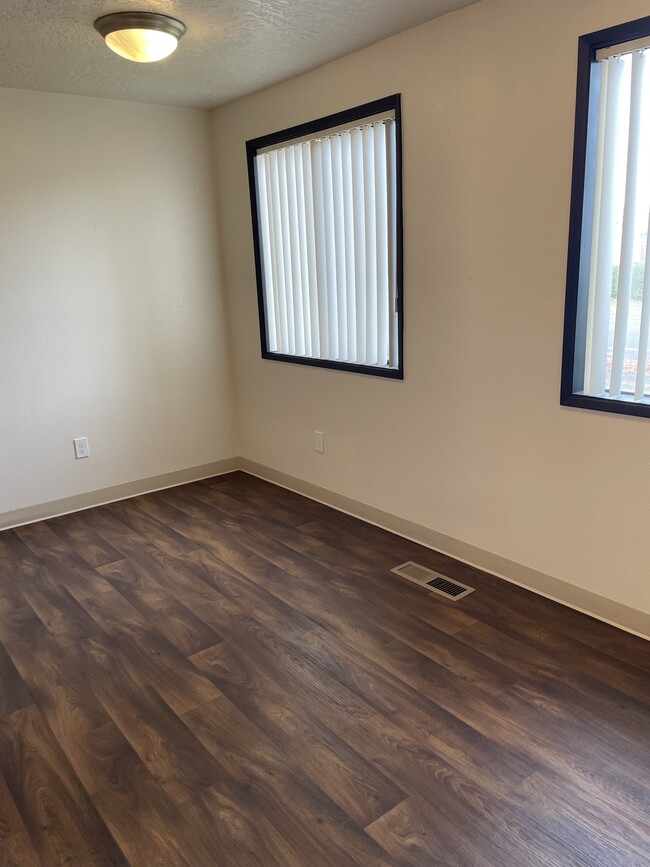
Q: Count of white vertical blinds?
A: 2